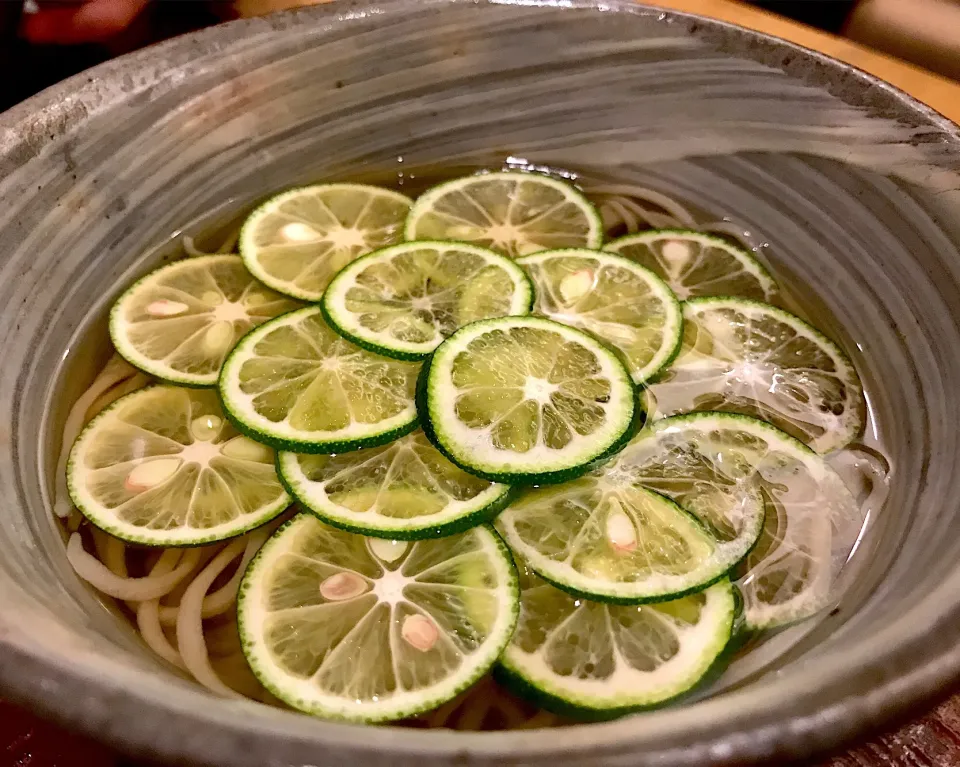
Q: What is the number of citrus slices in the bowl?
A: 15